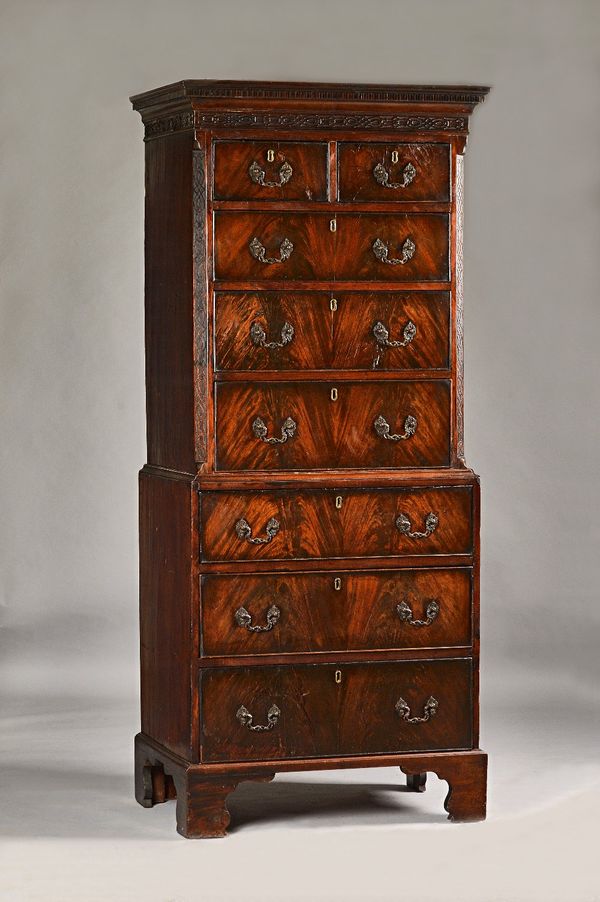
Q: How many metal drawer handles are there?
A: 14